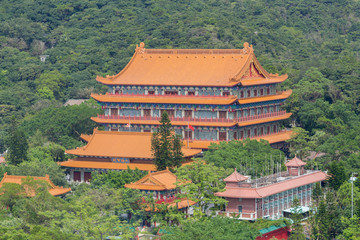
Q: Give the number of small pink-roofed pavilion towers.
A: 2